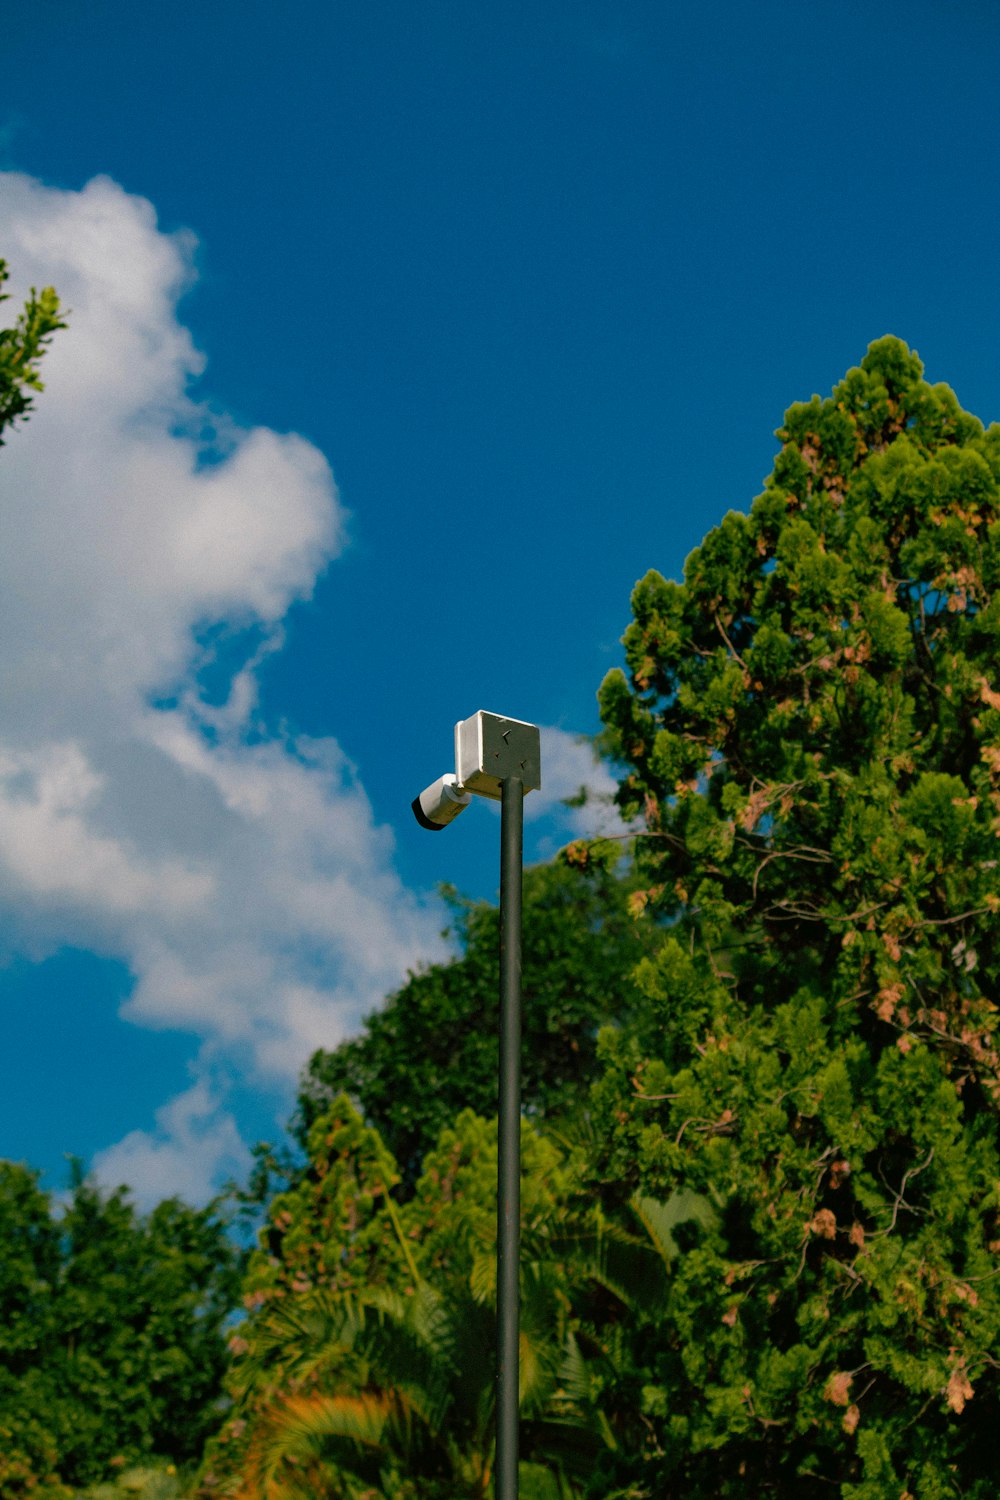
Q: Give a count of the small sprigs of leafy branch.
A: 1